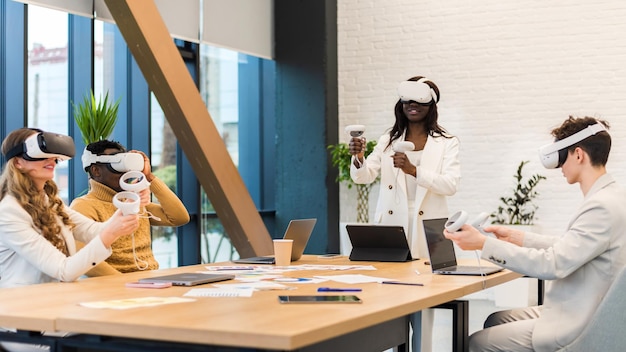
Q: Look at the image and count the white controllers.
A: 6